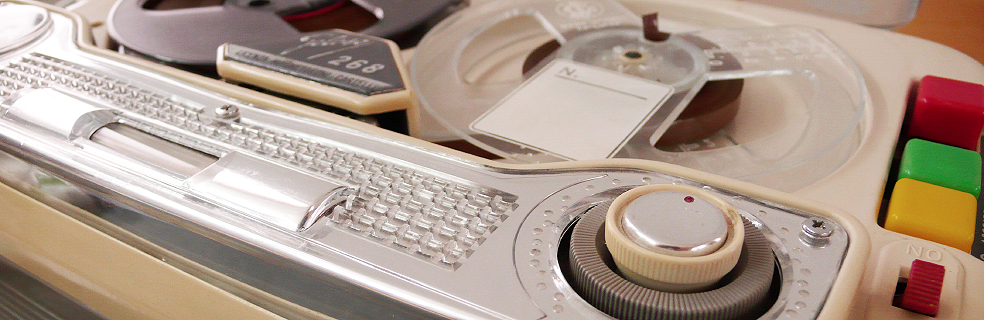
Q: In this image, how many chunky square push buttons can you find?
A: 3